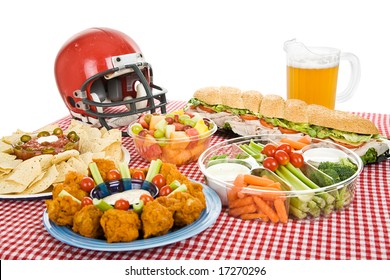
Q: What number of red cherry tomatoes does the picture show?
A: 13